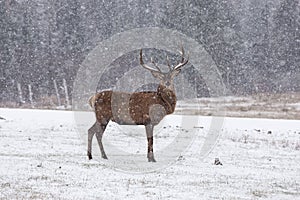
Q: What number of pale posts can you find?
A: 4